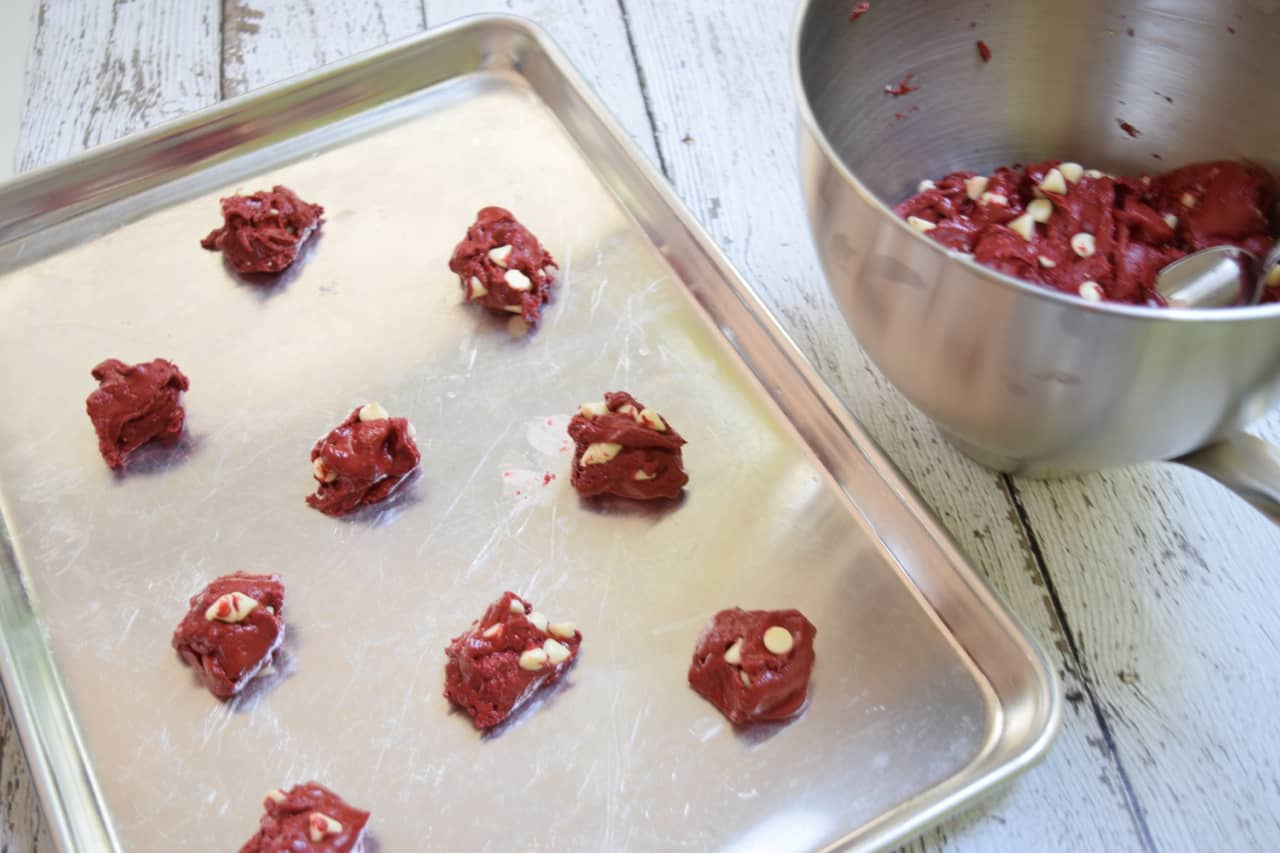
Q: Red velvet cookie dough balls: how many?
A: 9